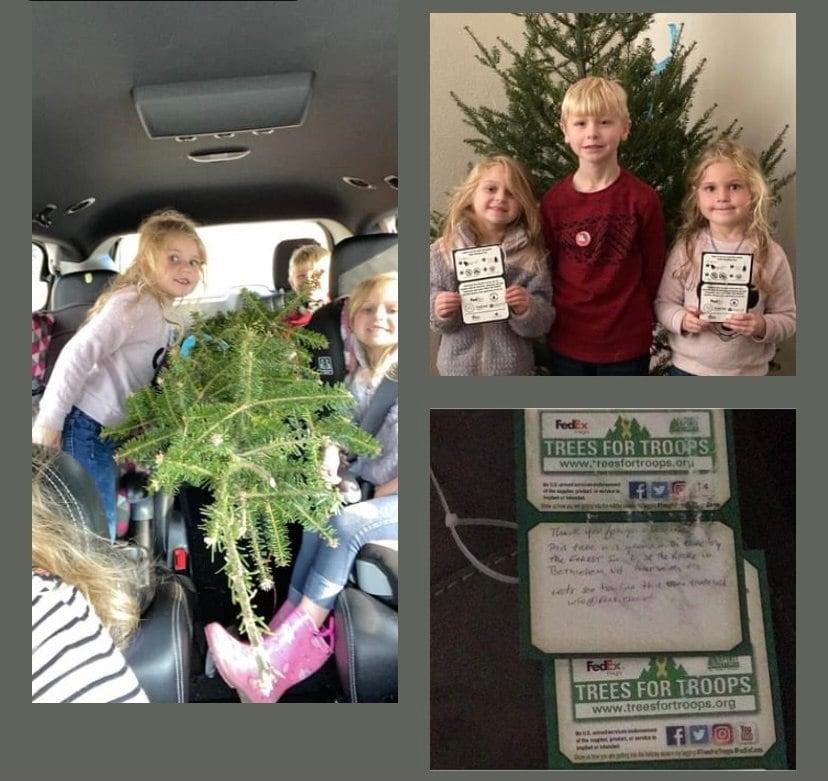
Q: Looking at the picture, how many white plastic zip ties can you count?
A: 1